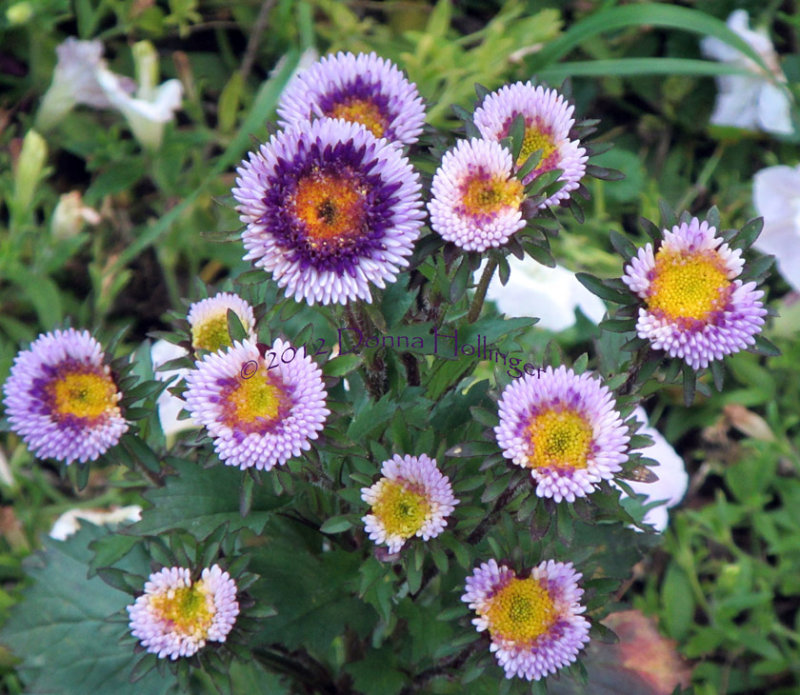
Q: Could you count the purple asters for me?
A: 12